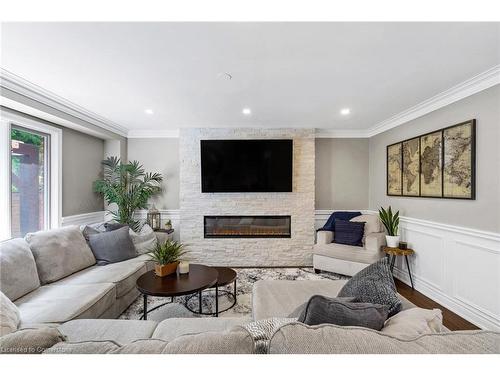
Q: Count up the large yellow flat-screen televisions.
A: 0